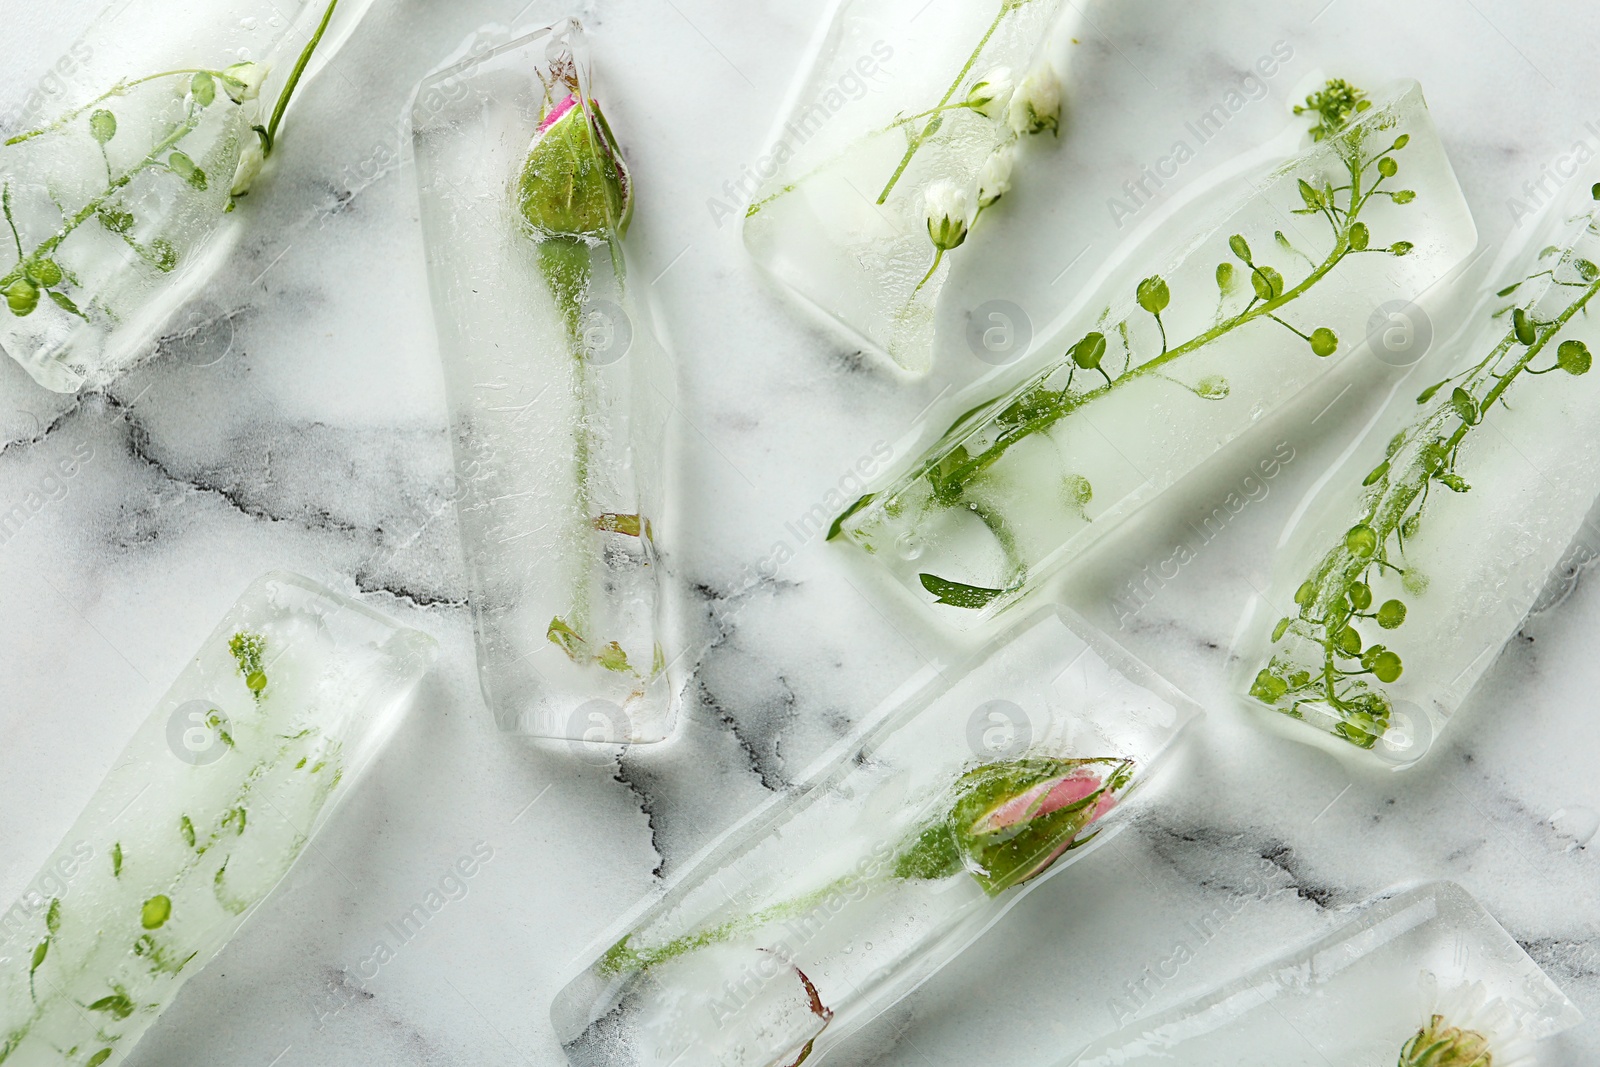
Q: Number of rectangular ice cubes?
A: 8